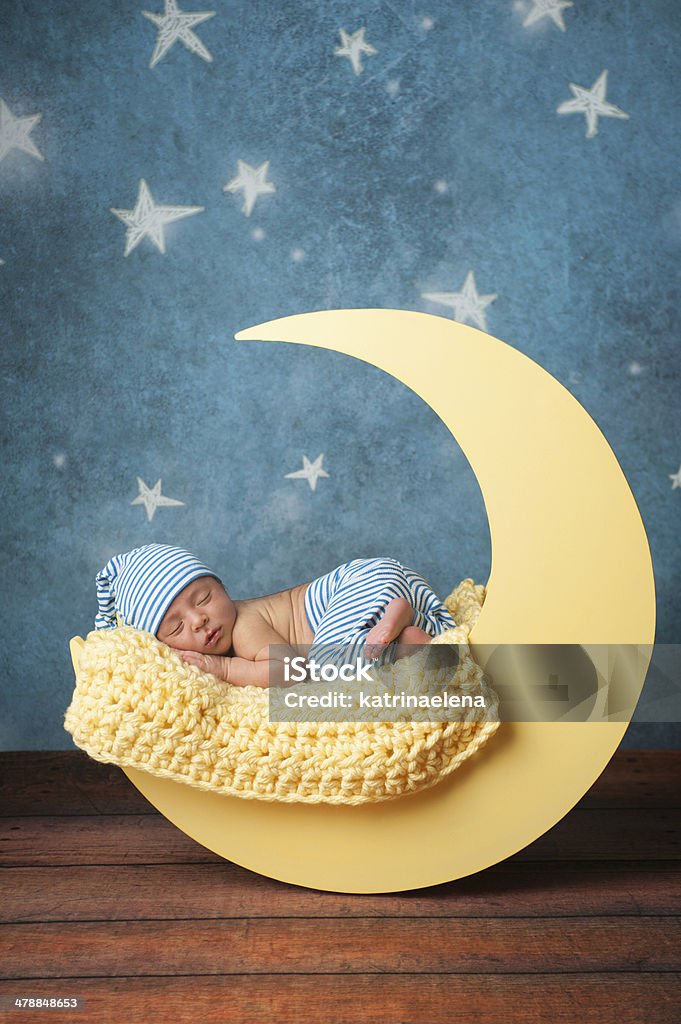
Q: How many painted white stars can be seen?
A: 11